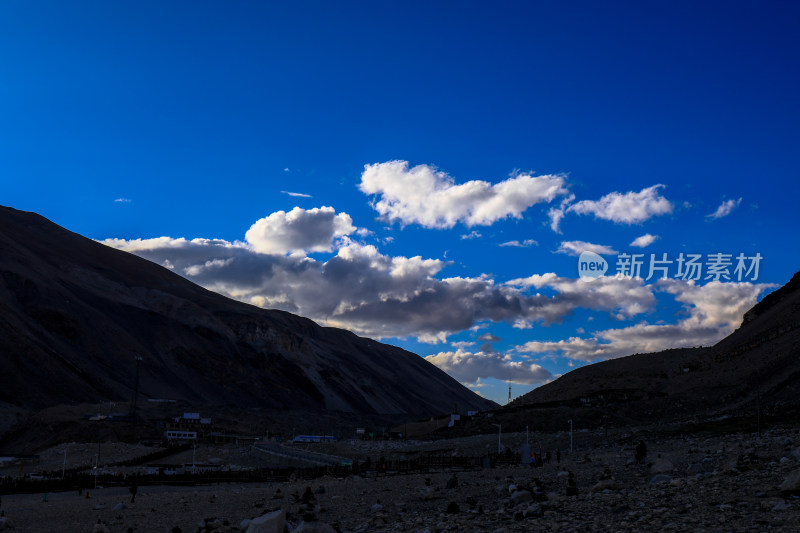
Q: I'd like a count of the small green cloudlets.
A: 0